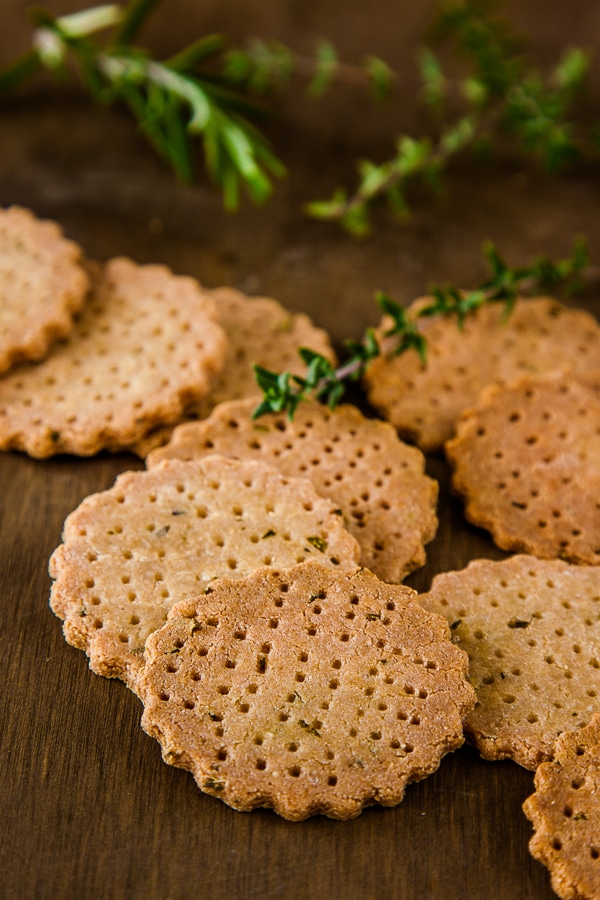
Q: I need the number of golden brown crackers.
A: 10